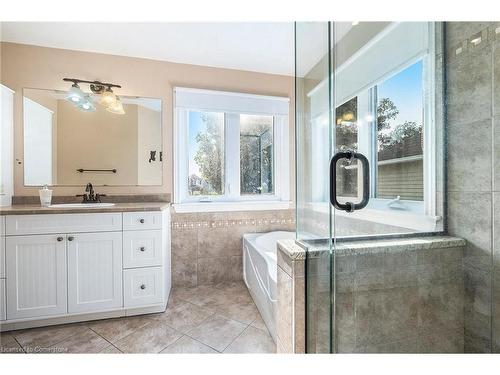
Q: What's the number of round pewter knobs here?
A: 5